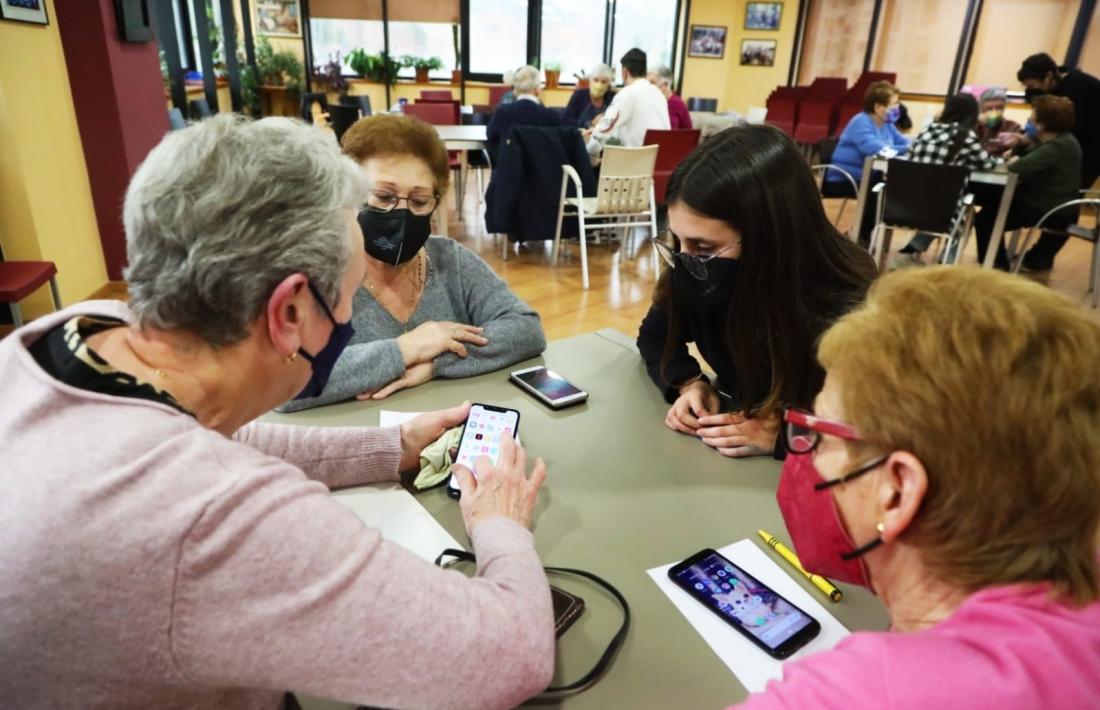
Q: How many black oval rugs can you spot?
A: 0